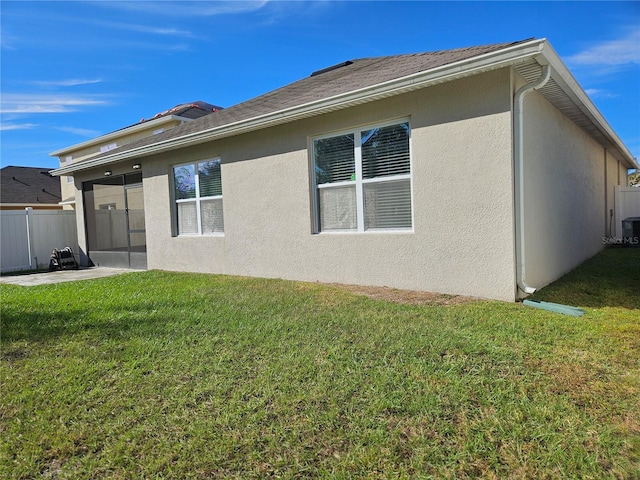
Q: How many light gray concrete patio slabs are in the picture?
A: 1